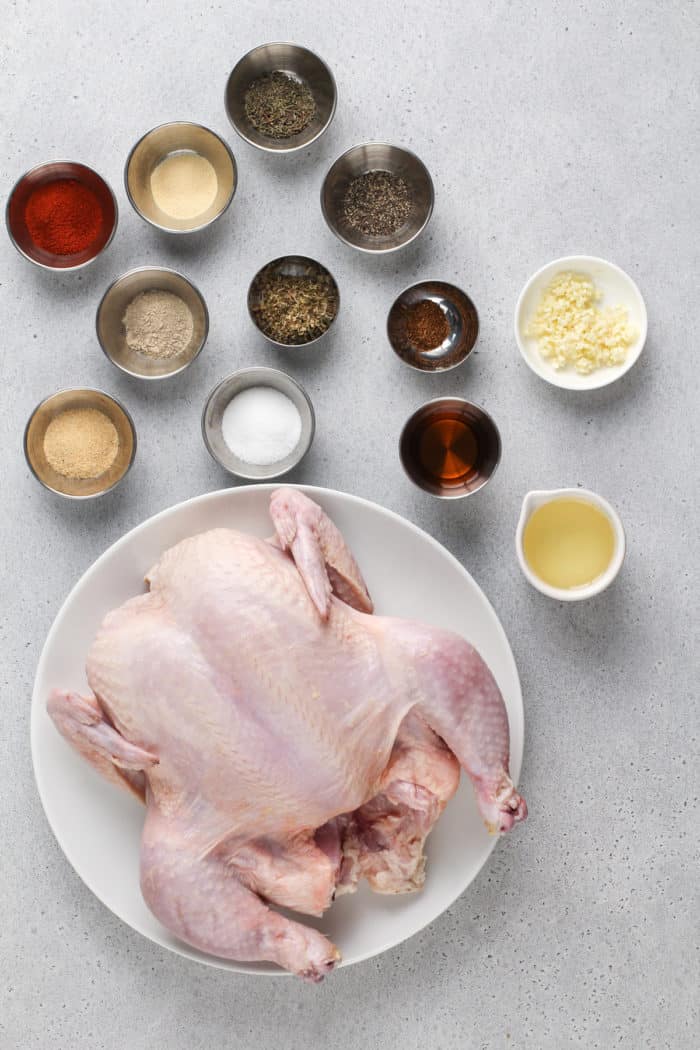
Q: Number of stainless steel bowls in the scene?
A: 10